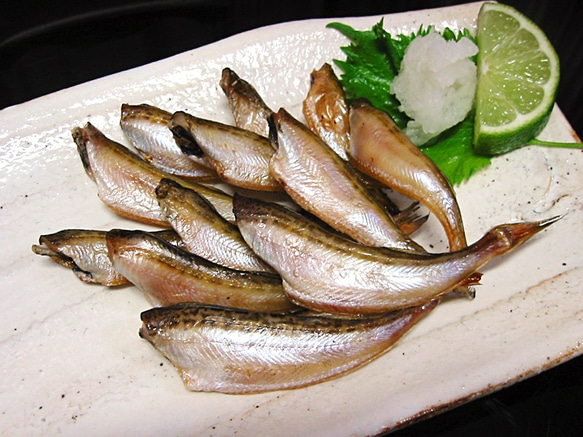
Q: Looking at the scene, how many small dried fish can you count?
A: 12